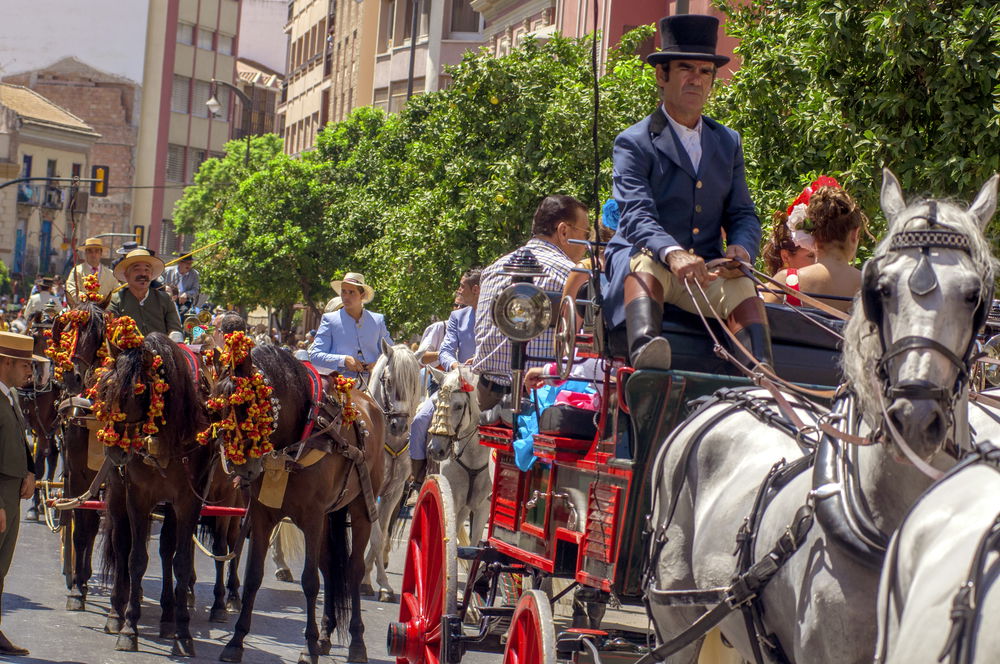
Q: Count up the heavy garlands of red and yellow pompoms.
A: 3